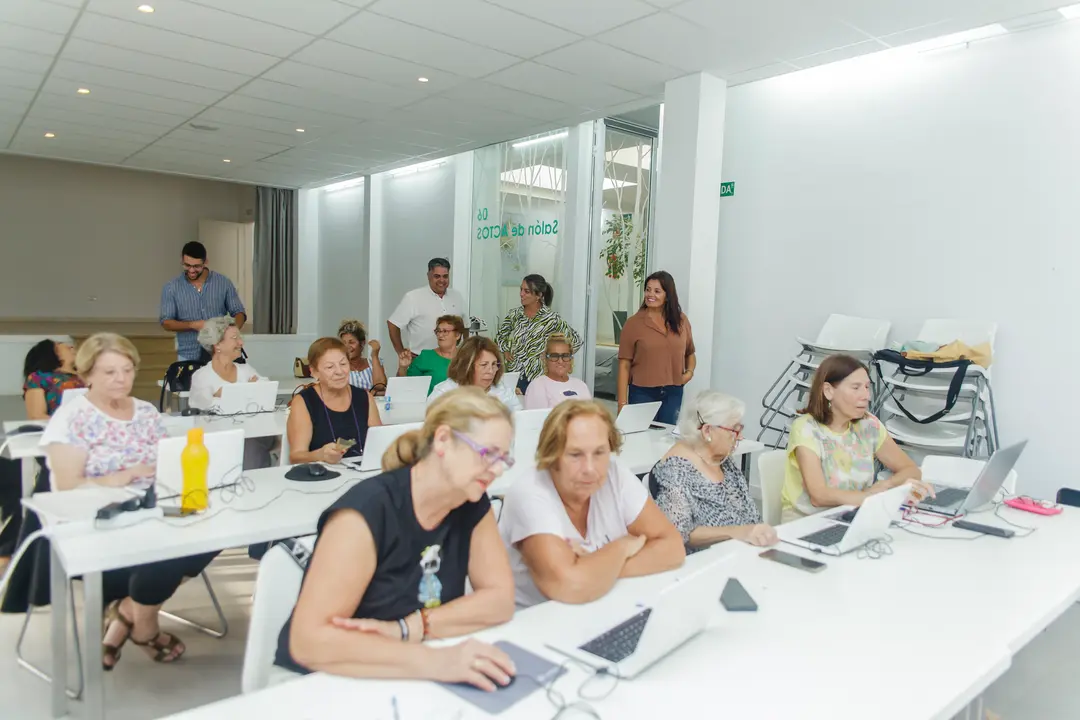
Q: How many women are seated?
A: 12